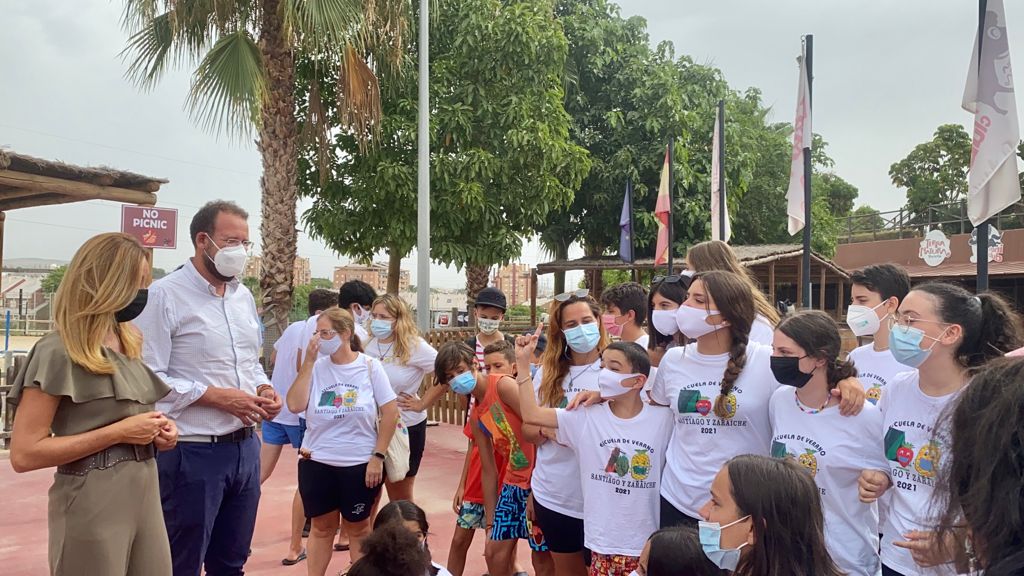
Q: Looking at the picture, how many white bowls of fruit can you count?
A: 0